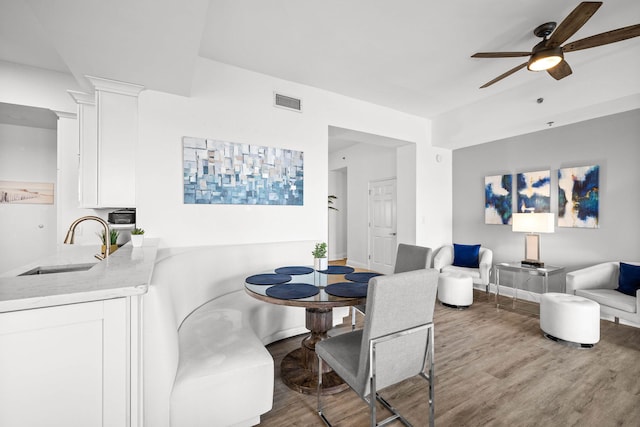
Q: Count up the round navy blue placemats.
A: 6